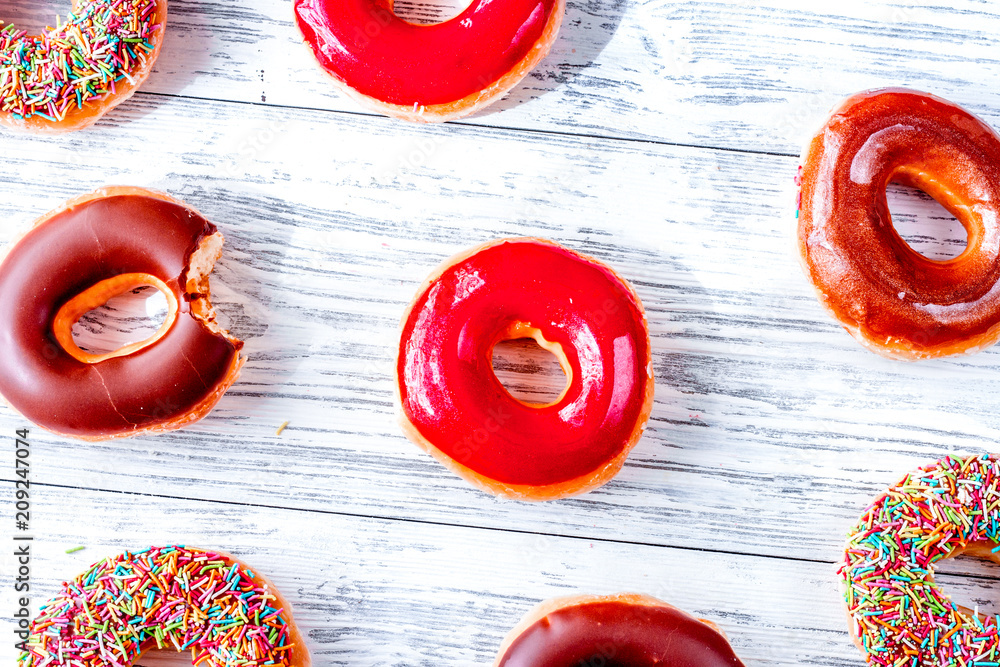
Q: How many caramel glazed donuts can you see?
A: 1